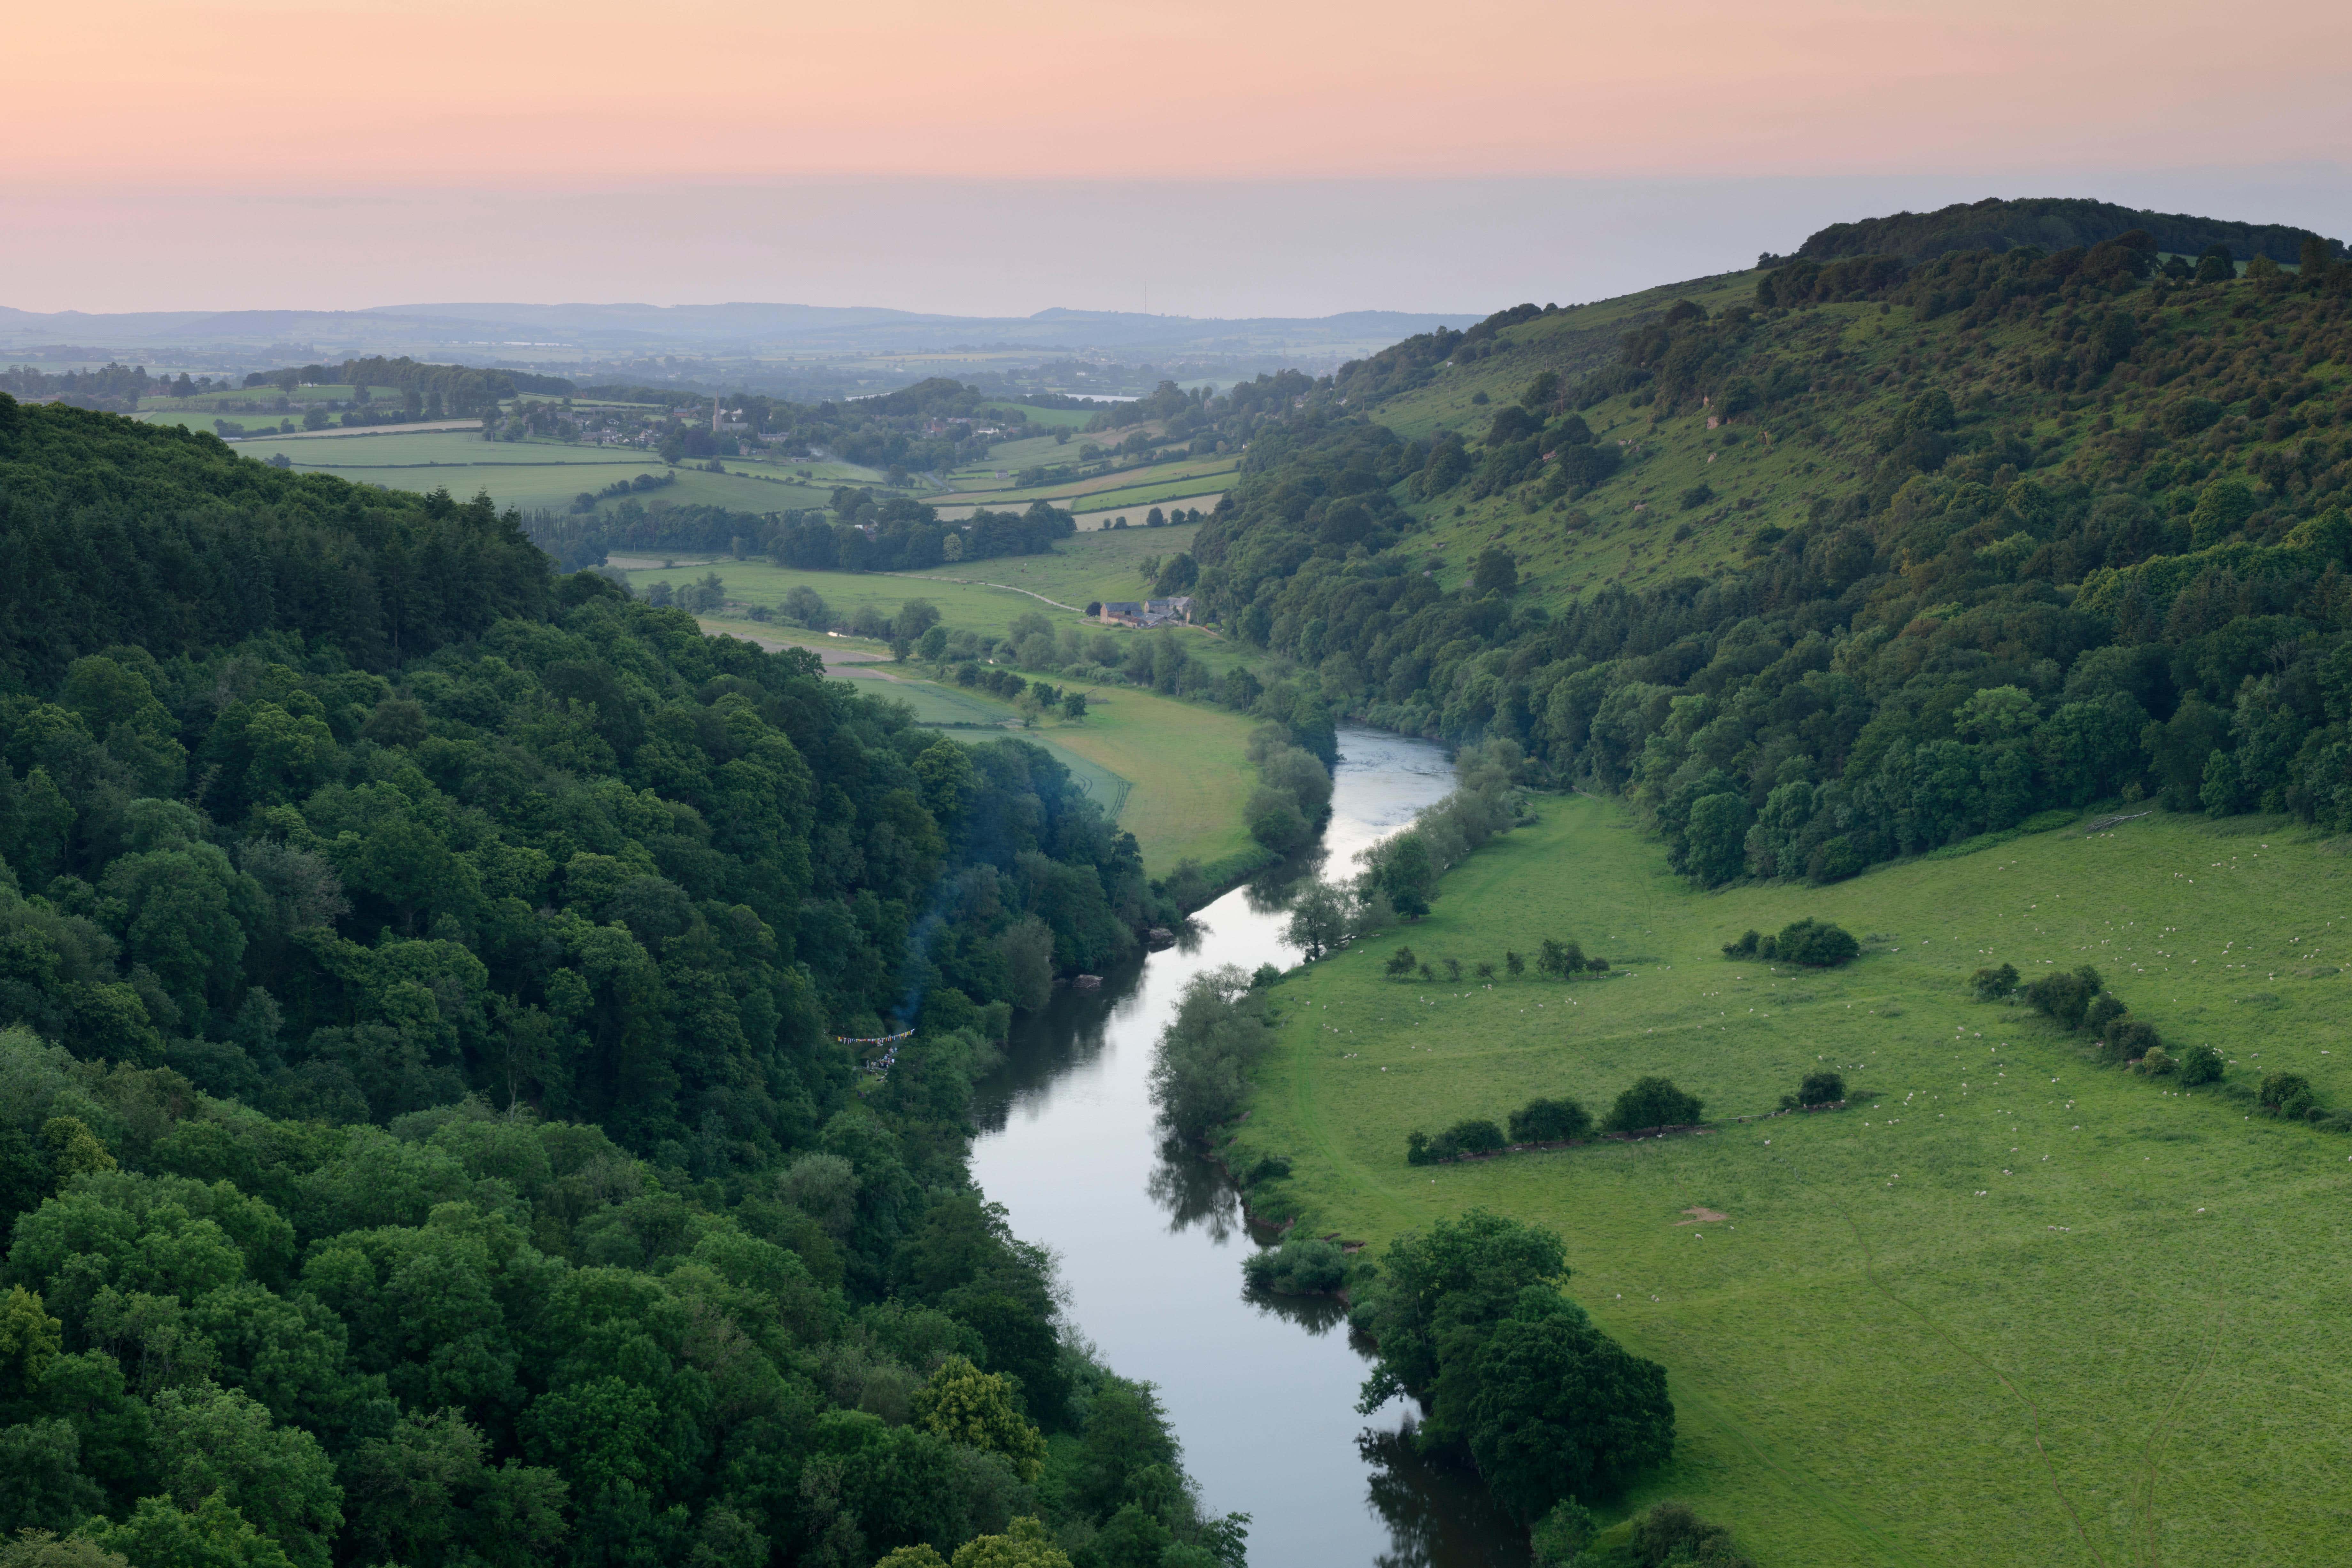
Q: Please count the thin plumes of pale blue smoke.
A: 1